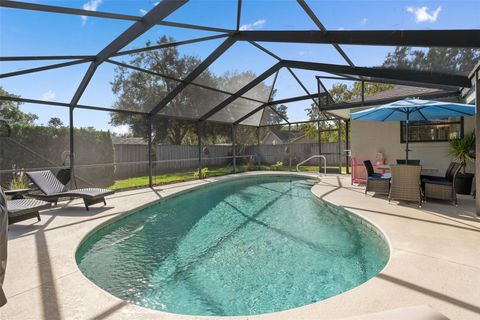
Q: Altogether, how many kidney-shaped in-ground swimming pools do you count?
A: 1